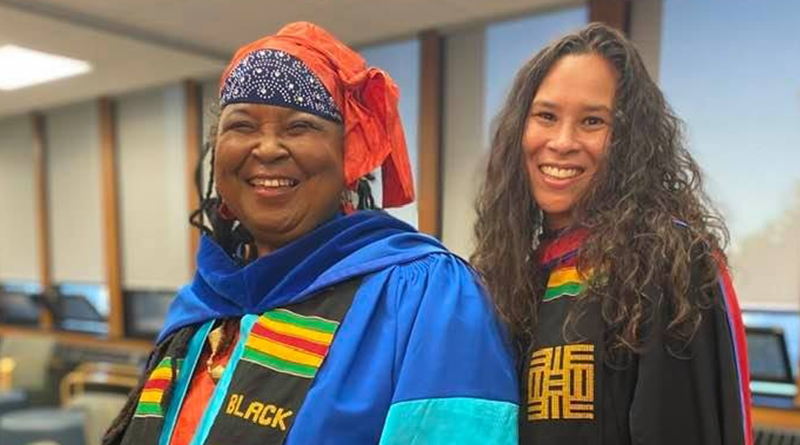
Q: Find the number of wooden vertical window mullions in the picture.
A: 5